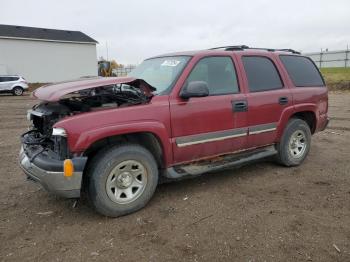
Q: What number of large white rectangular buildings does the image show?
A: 1